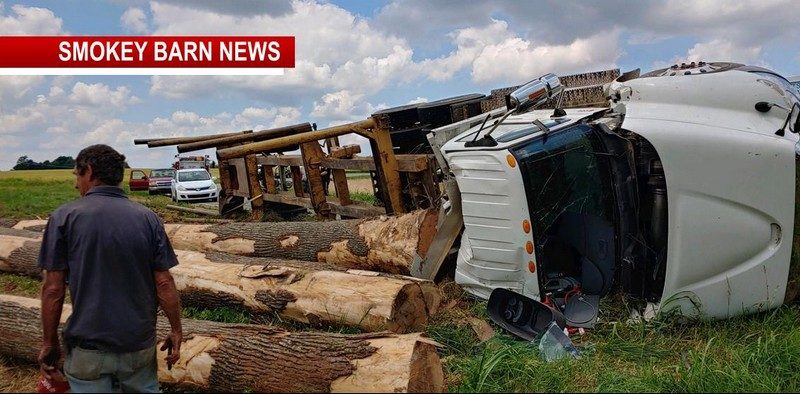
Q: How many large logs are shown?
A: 4